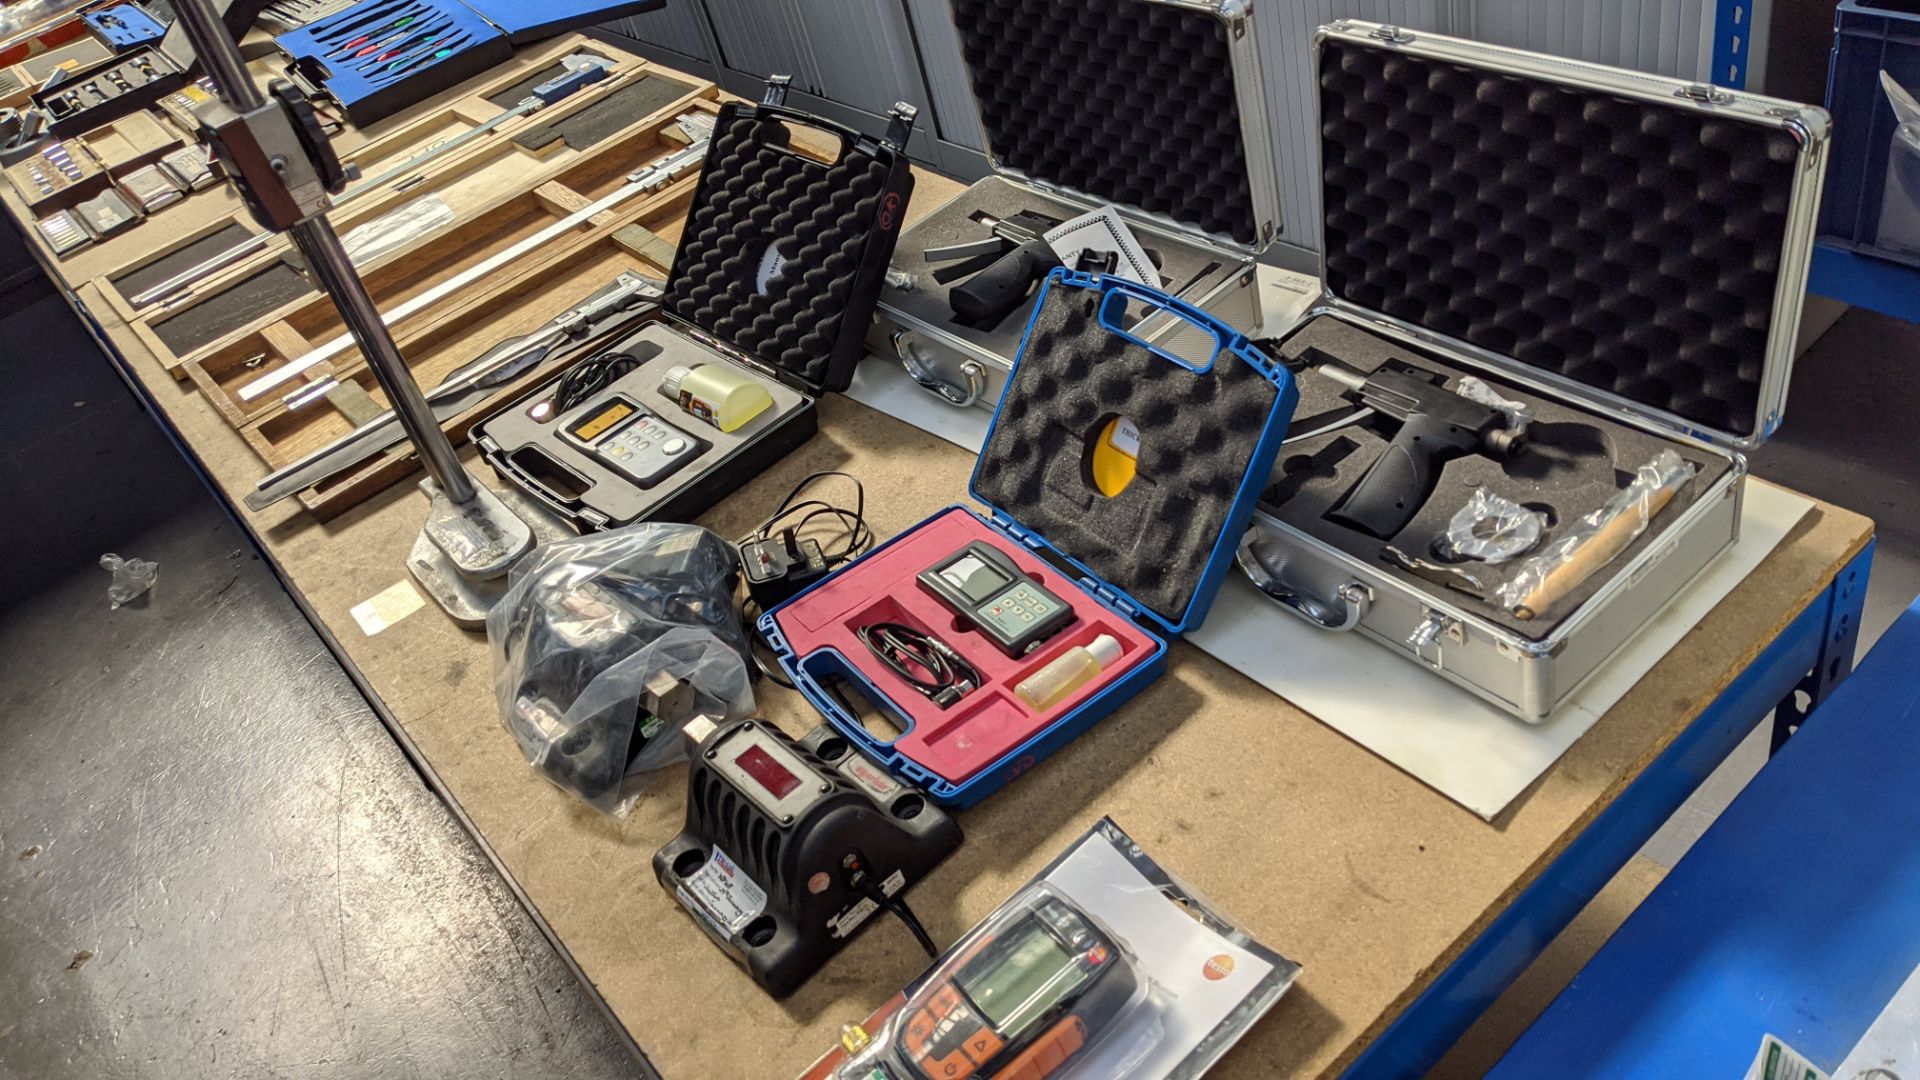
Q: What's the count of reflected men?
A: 0